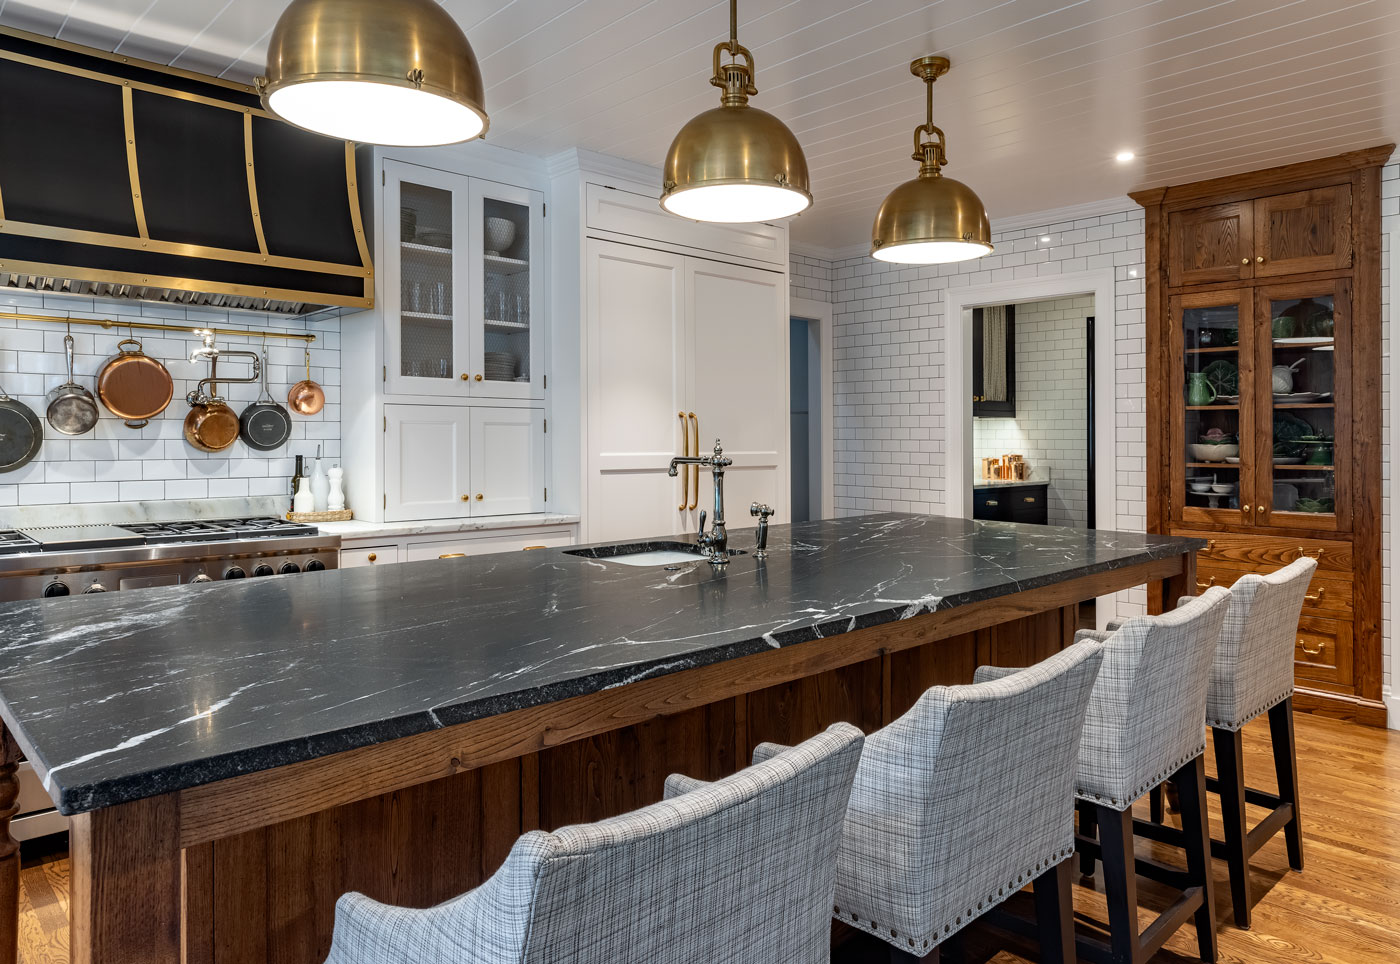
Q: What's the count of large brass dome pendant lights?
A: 3